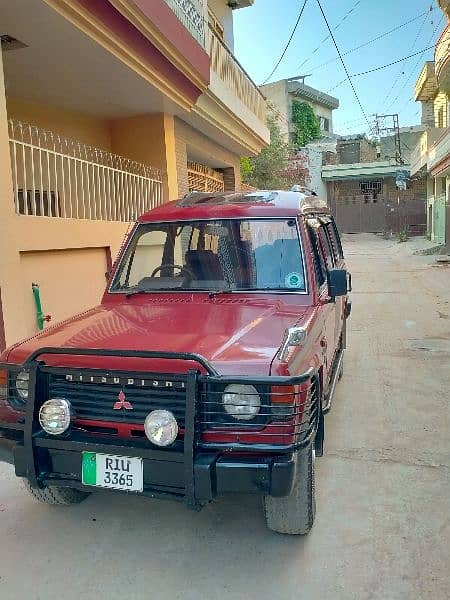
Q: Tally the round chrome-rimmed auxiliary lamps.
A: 2